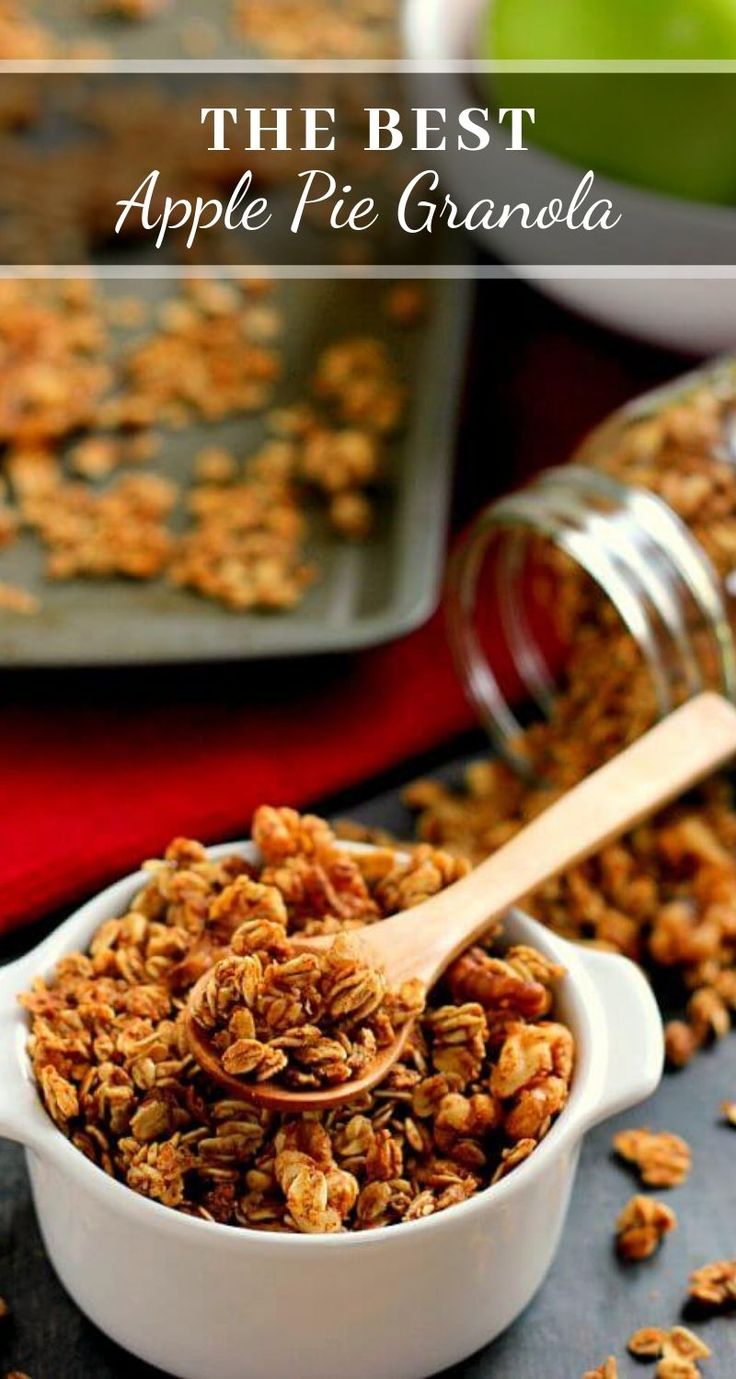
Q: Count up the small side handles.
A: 2